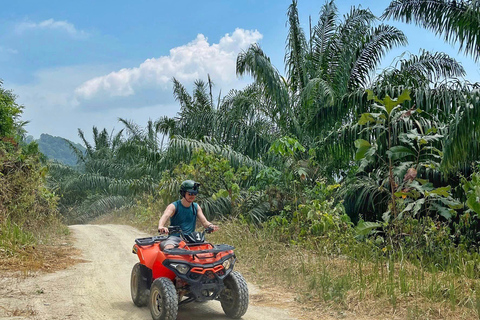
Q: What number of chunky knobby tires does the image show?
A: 3